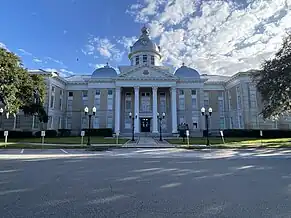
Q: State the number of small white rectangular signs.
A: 7